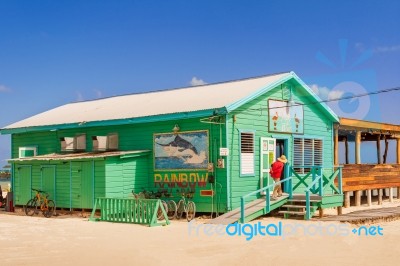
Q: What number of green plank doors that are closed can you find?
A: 3